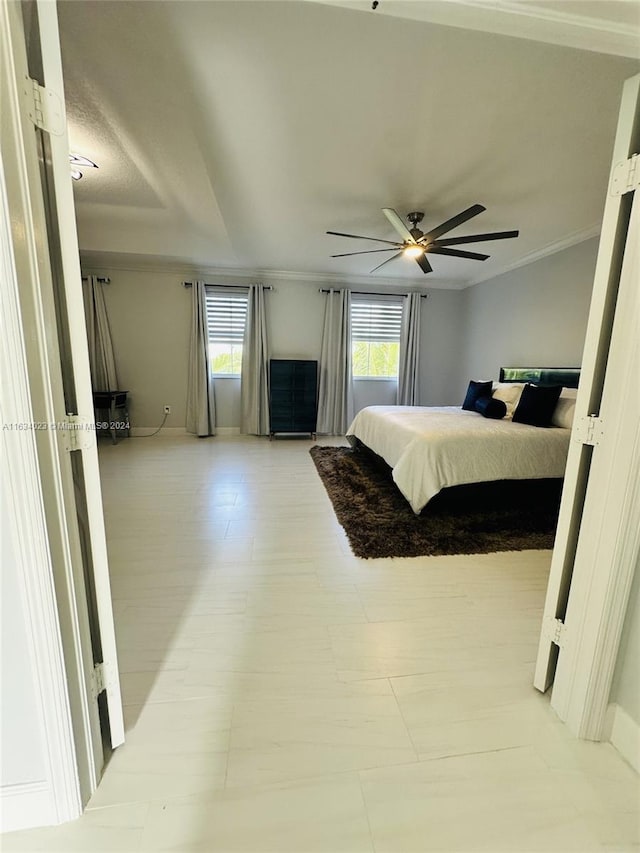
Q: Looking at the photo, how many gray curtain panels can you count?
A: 5